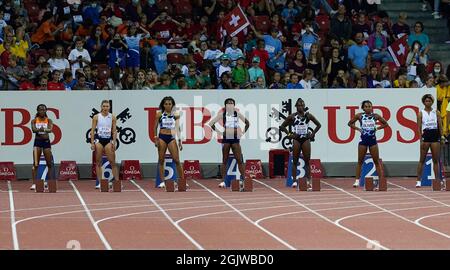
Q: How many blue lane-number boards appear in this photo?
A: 7